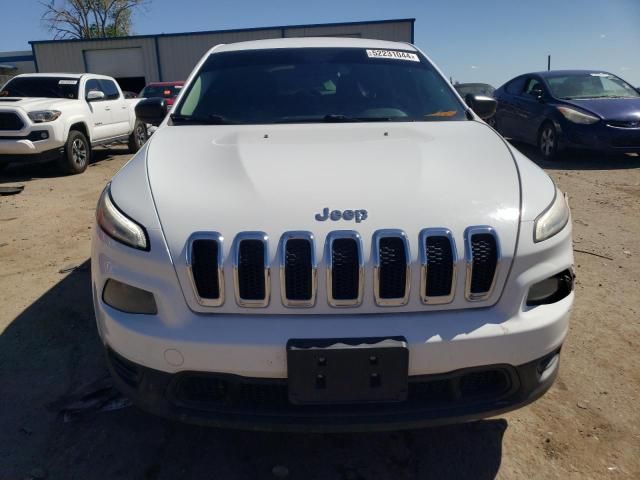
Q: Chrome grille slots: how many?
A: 7